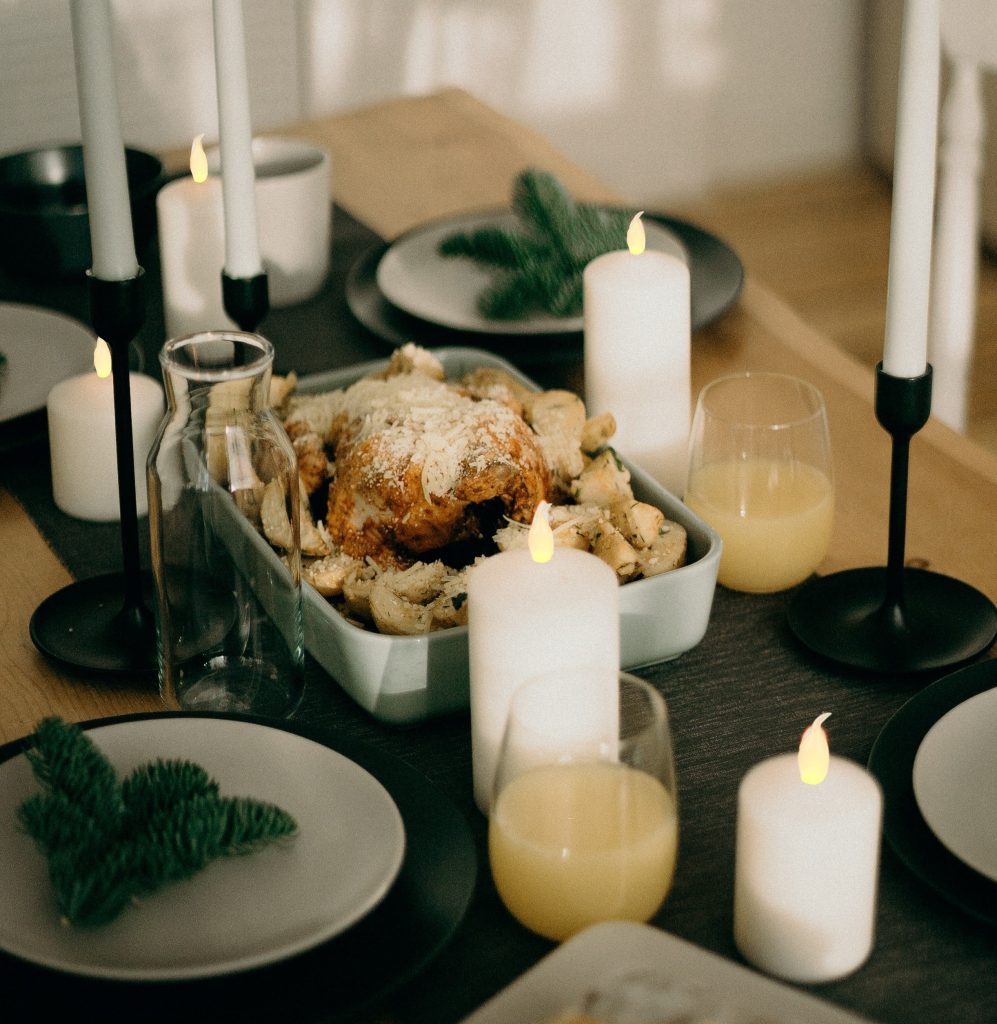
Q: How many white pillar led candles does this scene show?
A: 5